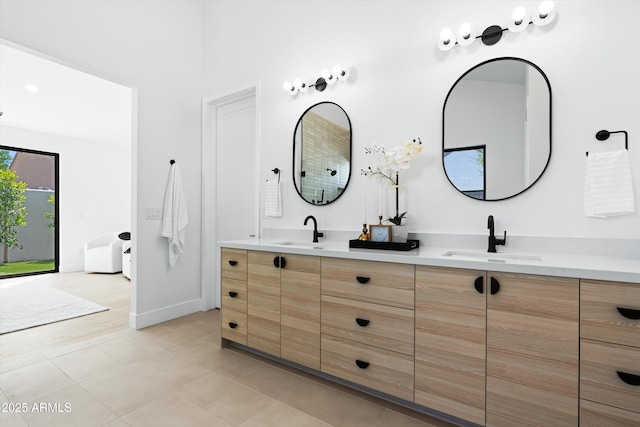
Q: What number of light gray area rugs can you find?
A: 1